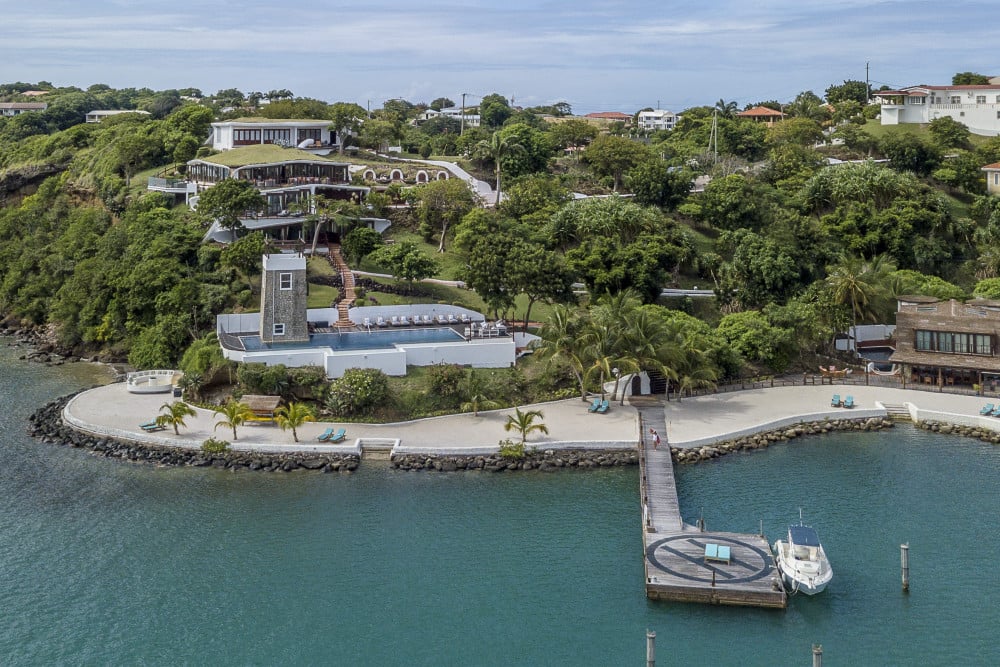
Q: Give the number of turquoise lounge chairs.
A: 12